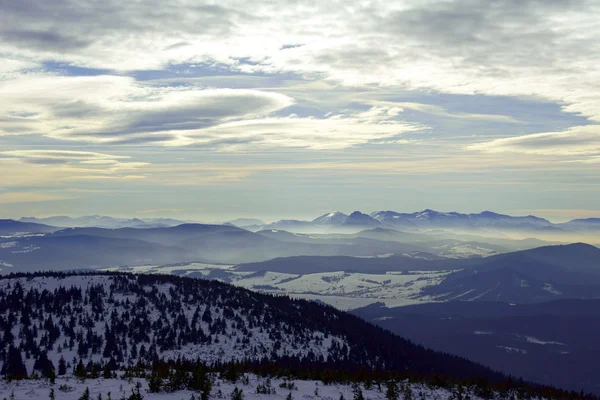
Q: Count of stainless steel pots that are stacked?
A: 0